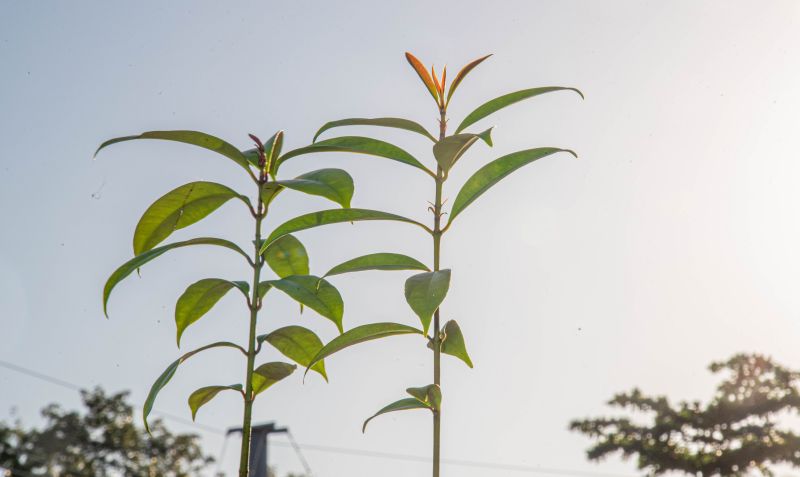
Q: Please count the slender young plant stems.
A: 2